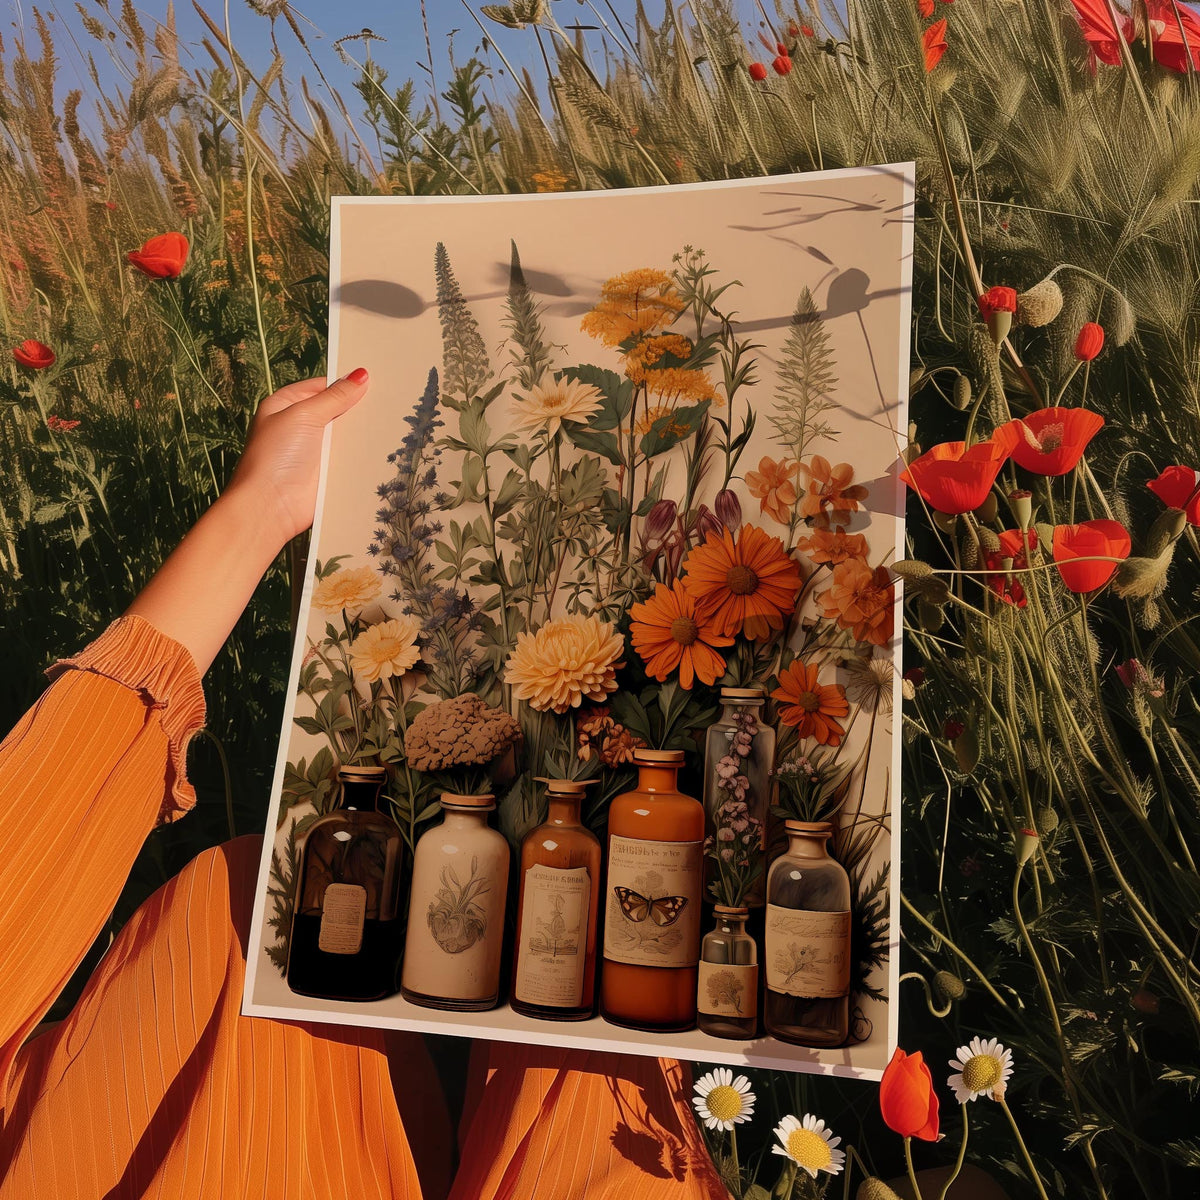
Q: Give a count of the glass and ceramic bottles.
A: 7